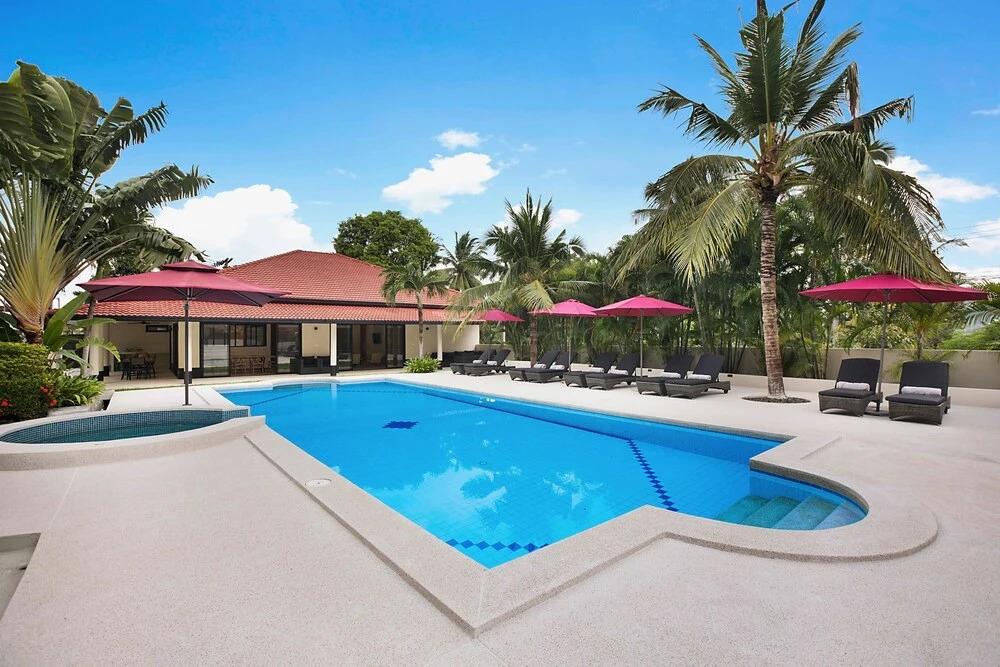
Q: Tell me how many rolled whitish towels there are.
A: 10